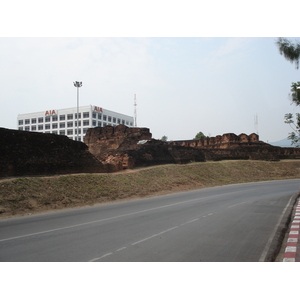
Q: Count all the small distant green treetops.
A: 2